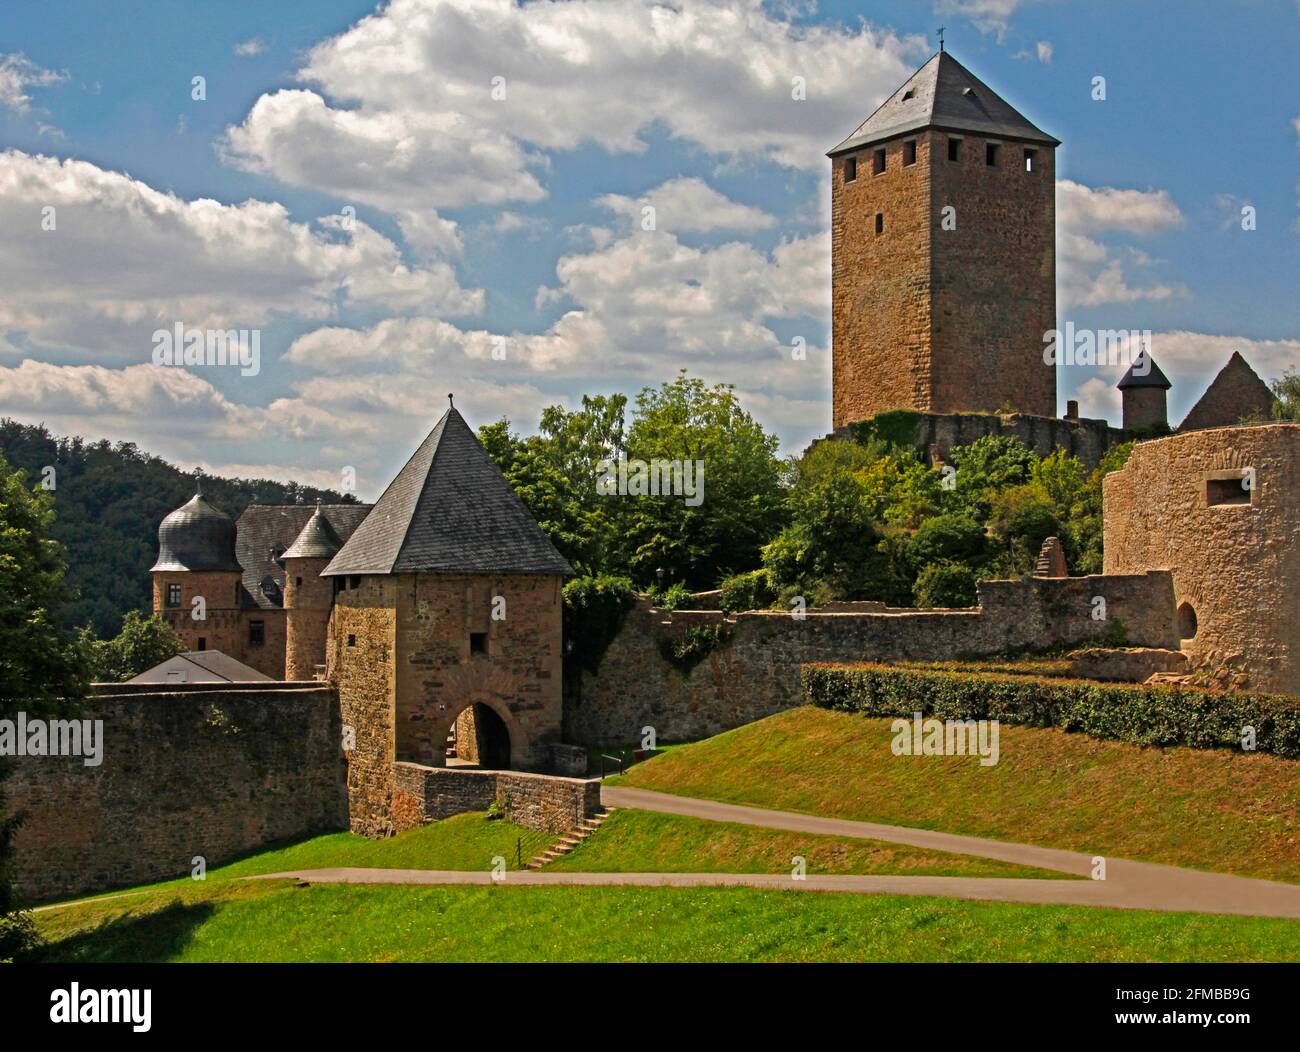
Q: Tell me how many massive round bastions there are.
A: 1